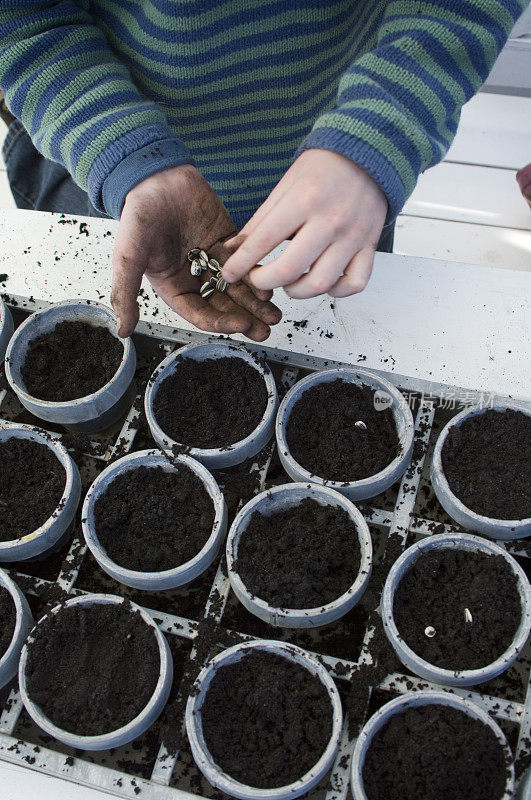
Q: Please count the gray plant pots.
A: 13